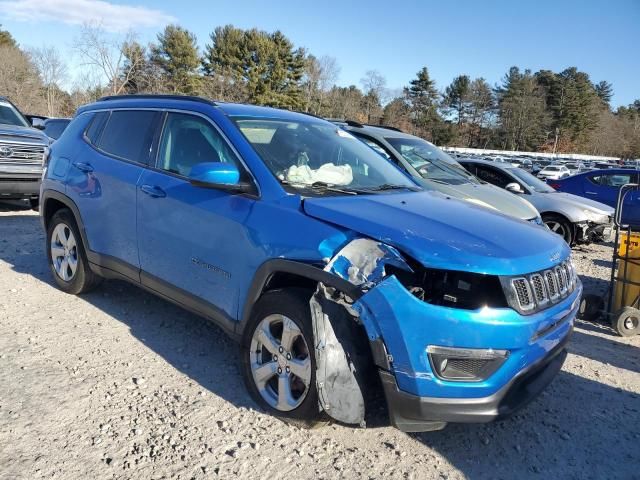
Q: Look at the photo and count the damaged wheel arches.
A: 1